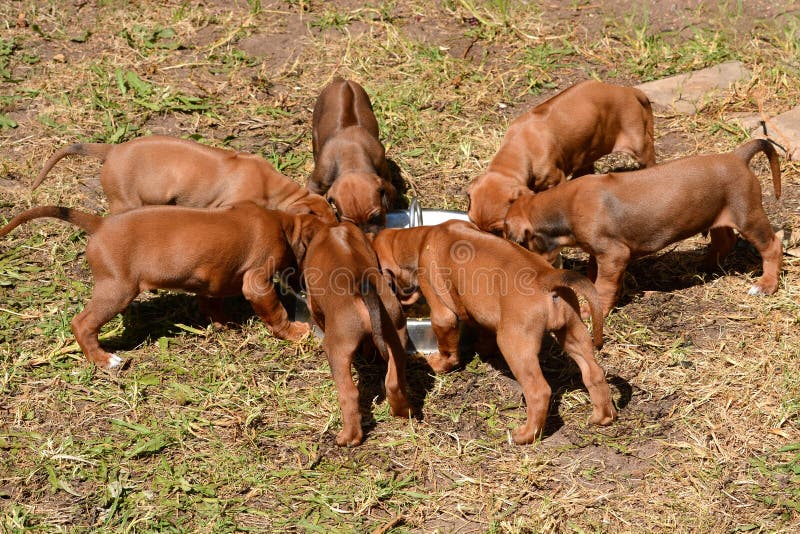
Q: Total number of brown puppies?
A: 7